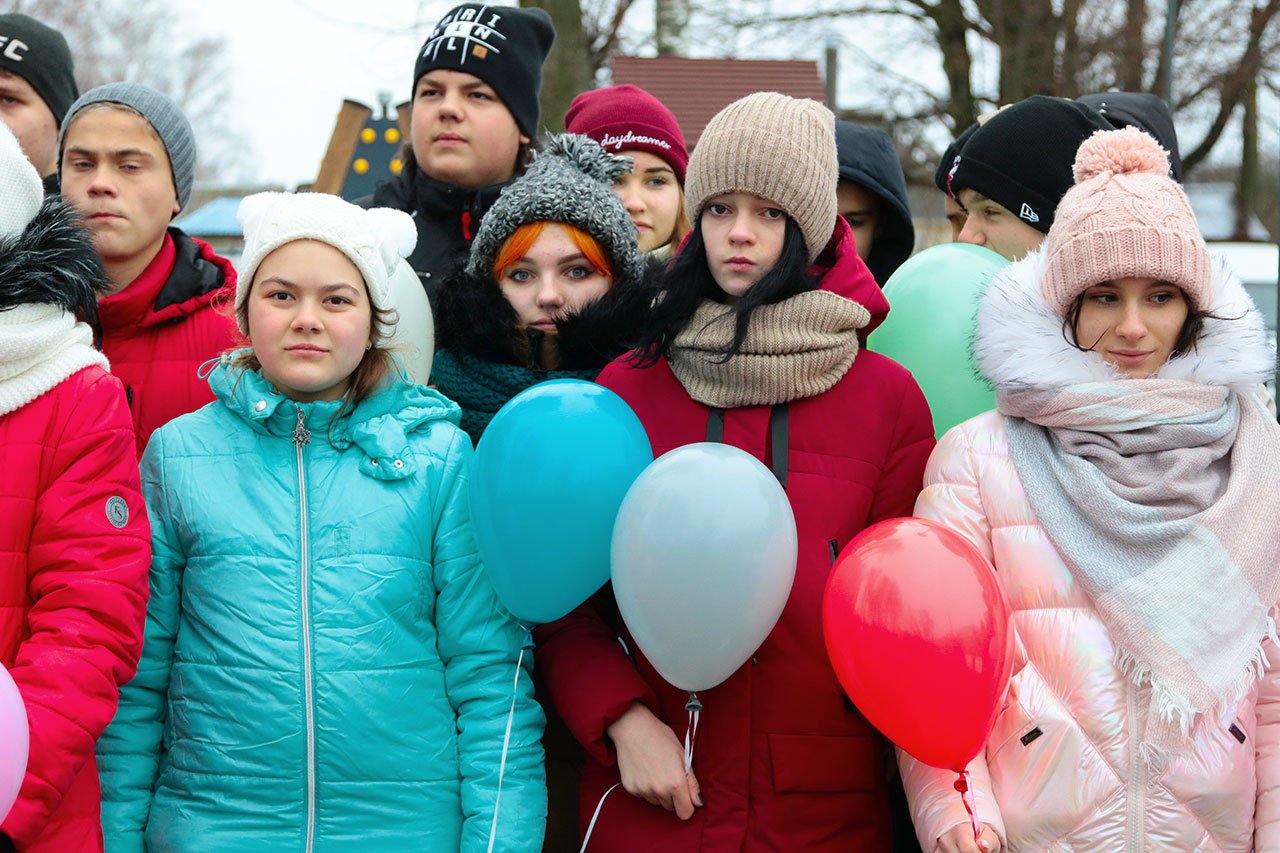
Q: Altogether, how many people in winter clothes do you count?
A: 13